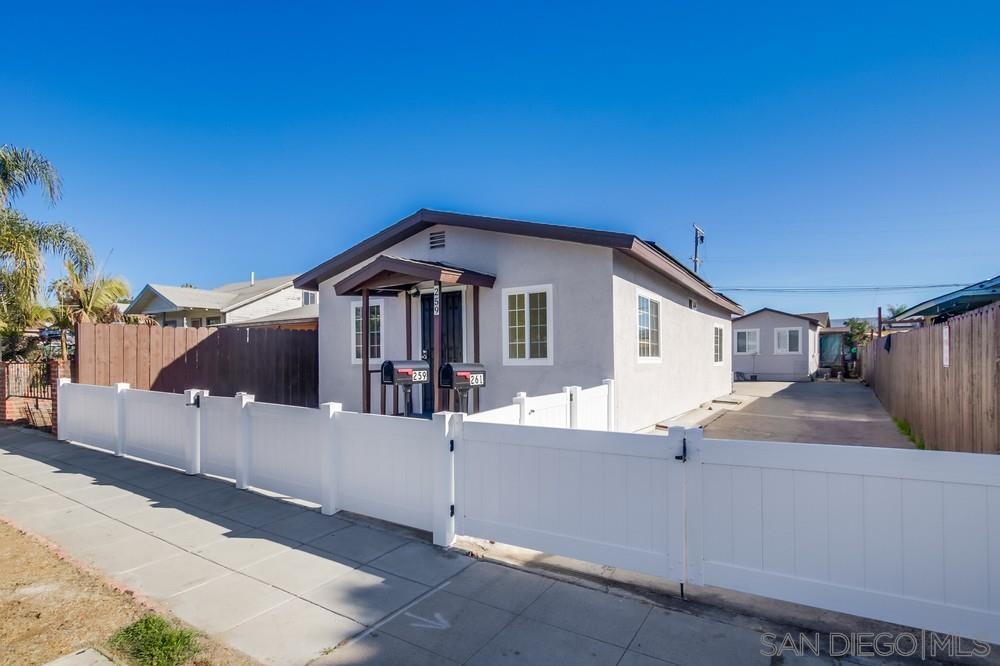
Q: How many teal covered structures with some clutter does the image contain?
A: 1